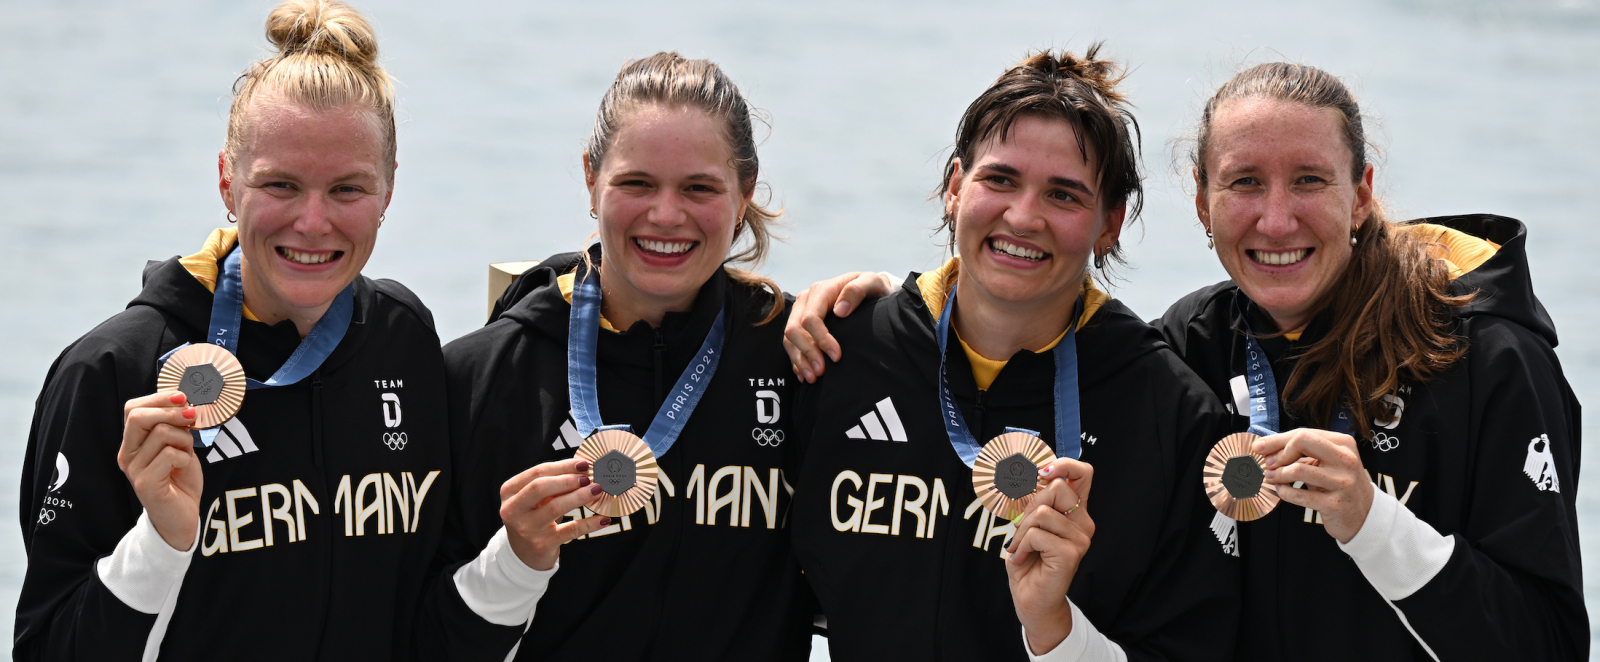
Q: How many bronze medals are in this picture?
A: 4